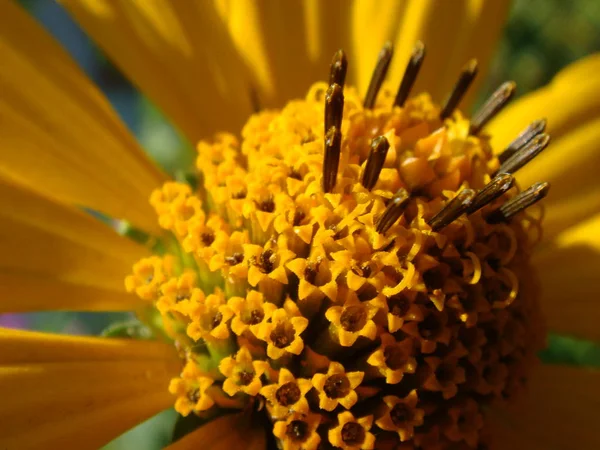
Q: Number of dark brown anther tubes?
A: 14